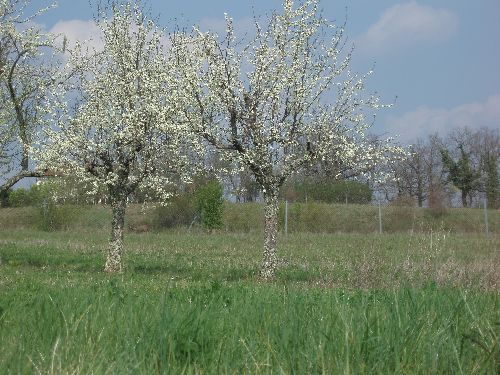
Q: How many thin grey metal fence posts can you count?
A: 3